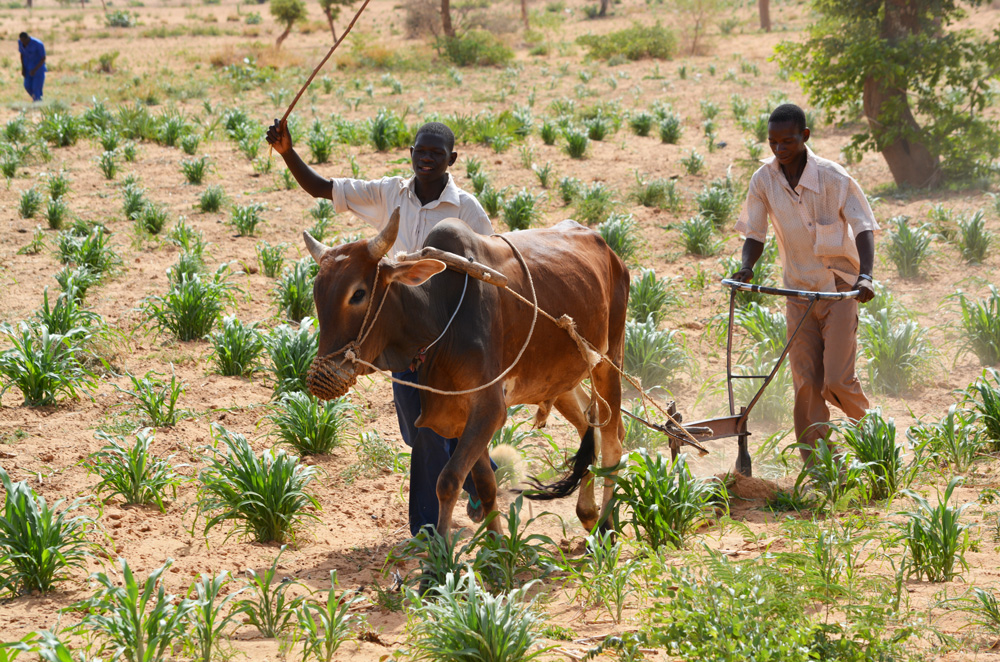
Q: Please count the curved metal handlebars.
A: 1